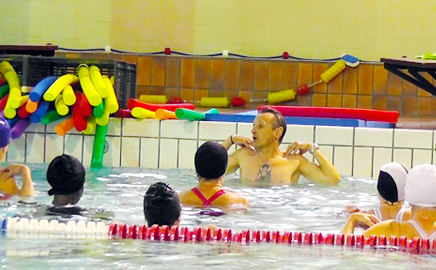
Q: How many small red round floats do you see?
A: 3